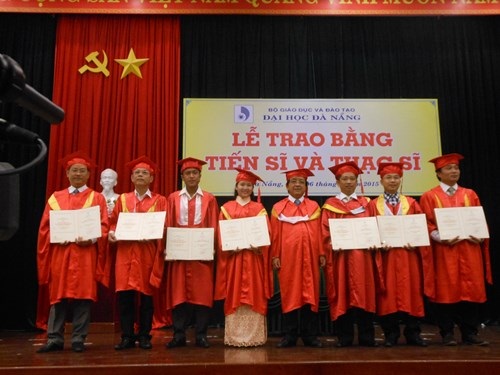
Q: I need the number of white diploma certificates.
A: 7